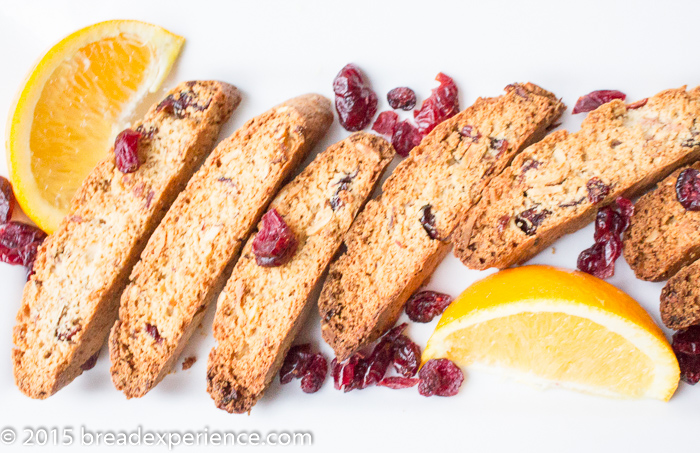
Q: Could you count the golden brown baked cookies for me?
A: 7